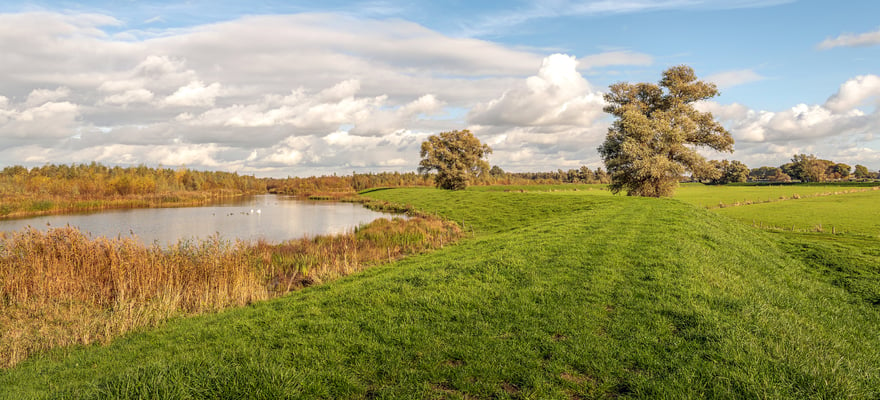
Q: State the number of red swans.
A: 0